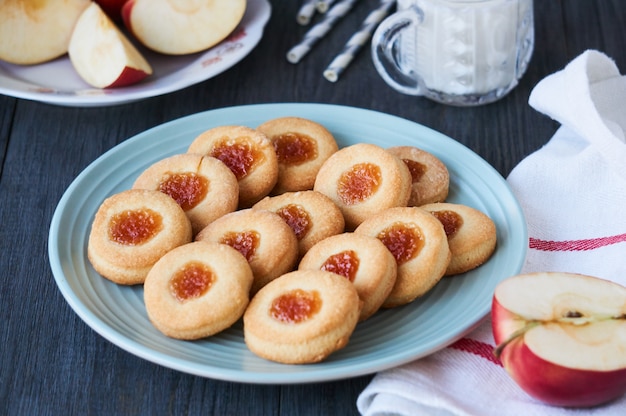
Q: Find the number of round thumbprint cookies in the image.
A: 13